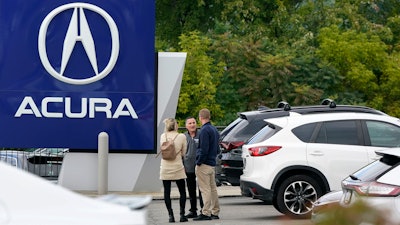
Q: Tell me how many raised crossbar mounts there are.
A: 2